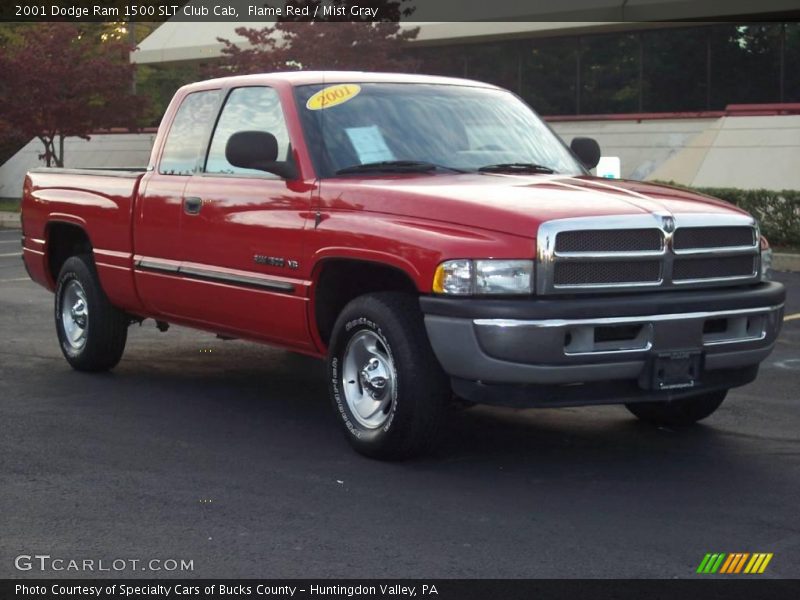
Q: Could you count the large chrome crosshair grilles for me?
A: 1